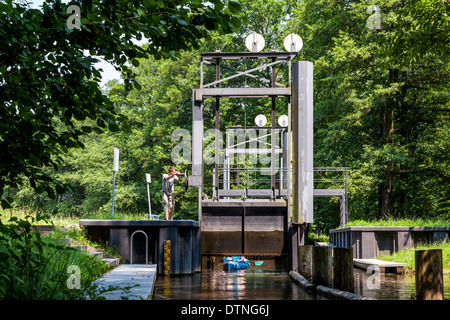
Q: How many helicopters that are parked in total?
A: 0